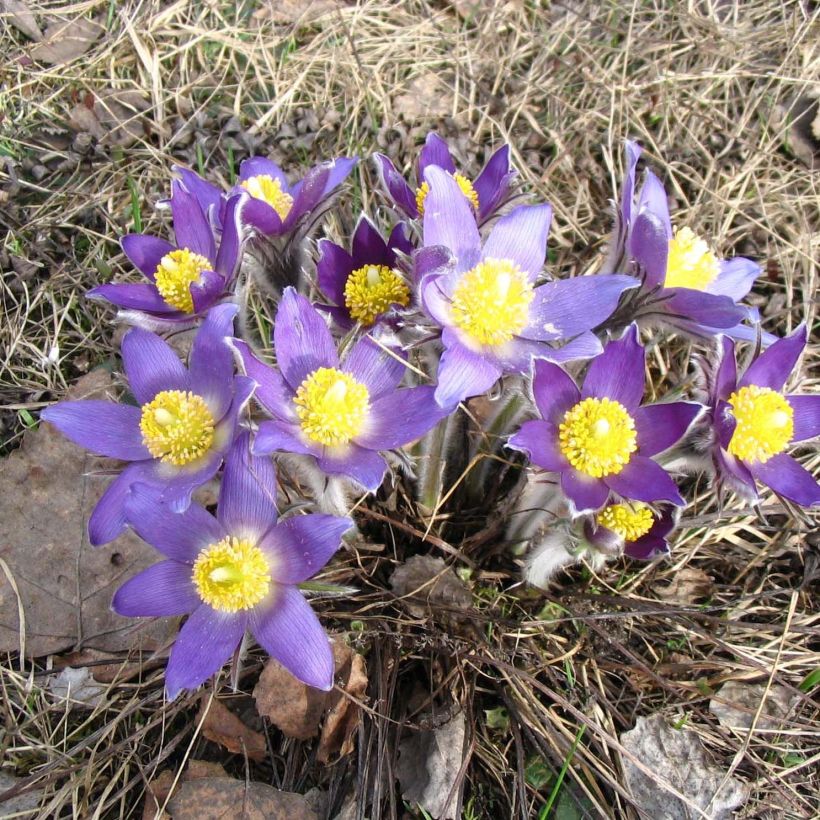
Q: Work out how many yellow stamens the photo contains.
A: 12